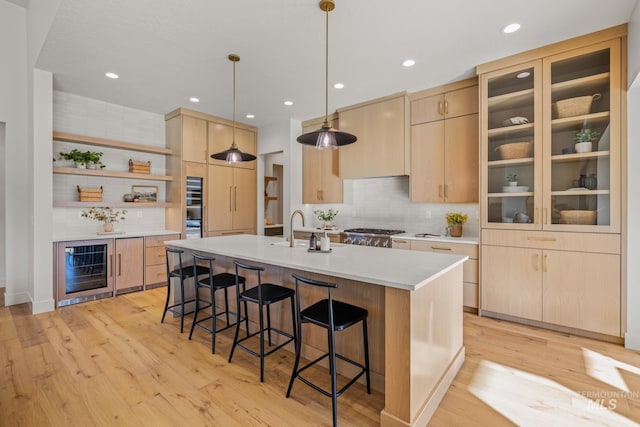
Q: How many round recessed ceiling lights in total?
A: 7